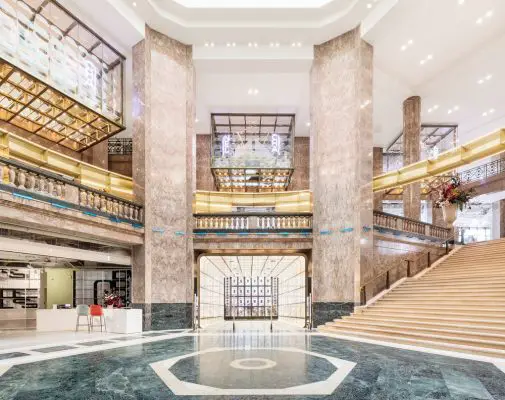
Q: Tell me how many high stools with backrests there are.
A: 2